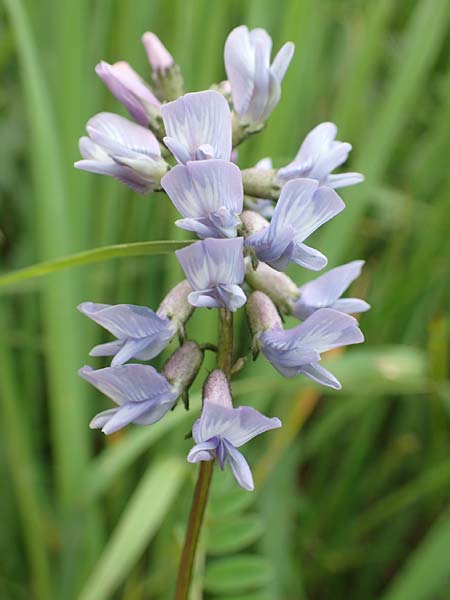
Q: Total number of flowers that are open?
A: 12